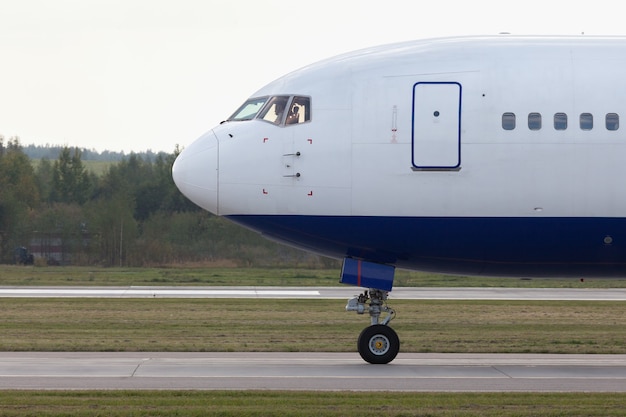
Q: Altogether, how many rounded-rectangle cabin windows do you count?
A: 5